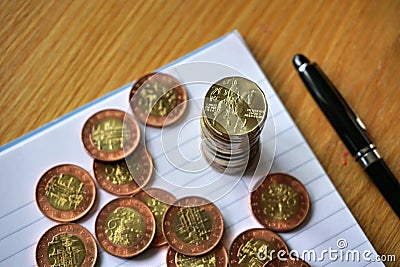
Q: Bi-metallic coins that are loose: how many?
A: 12